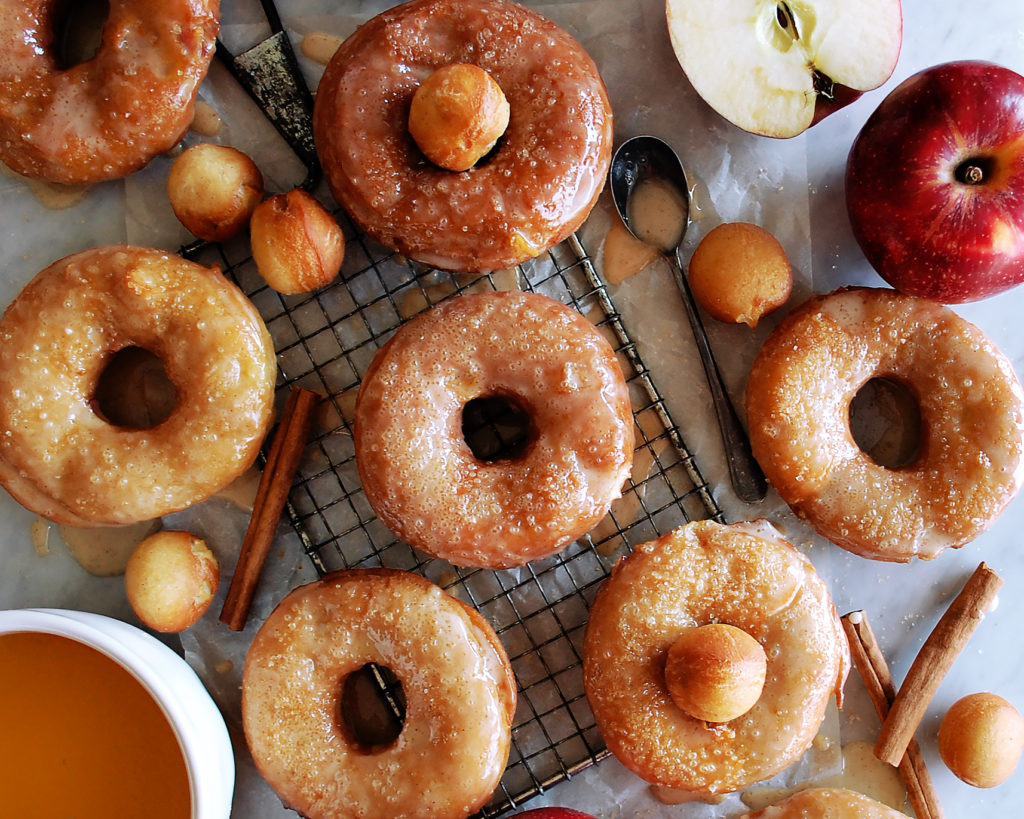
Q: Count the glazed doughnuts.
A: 8